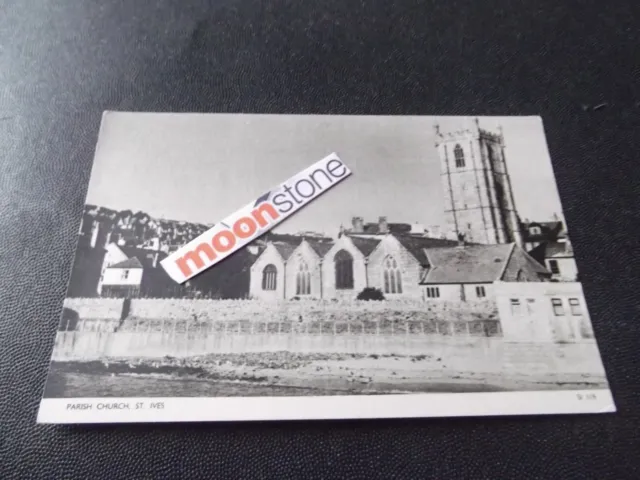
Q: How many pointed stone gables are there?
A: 4